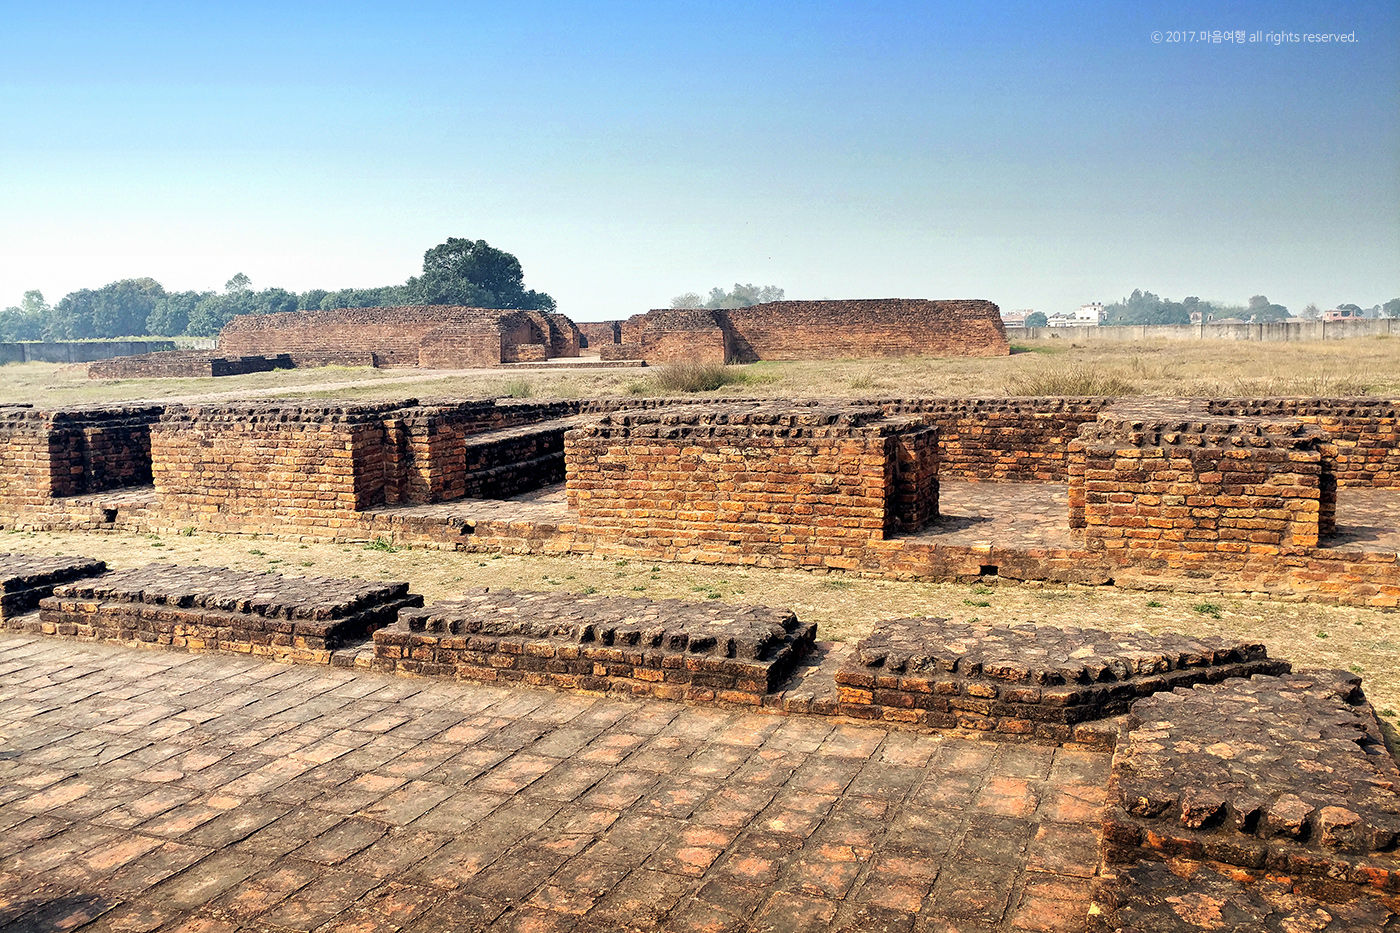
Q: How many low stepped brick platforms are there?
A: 5